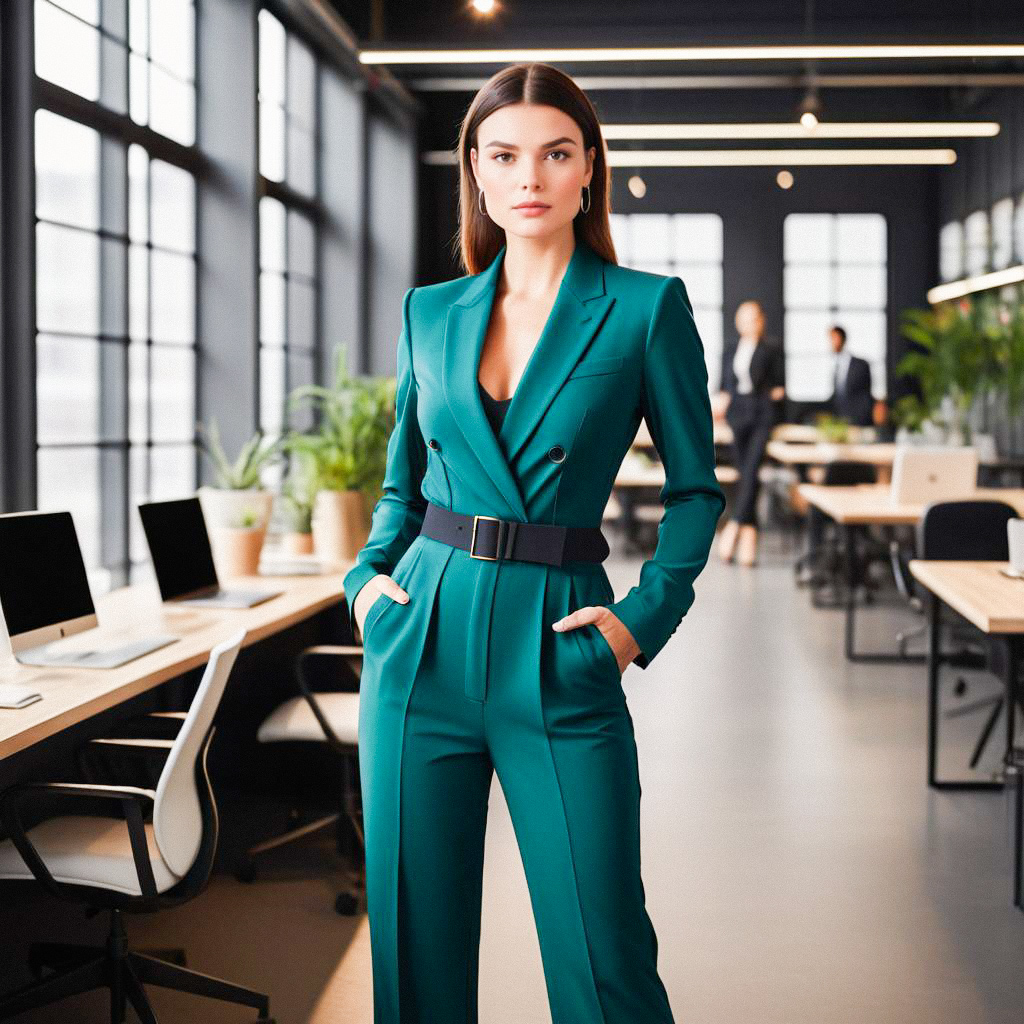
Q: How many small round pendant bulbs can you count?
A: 4